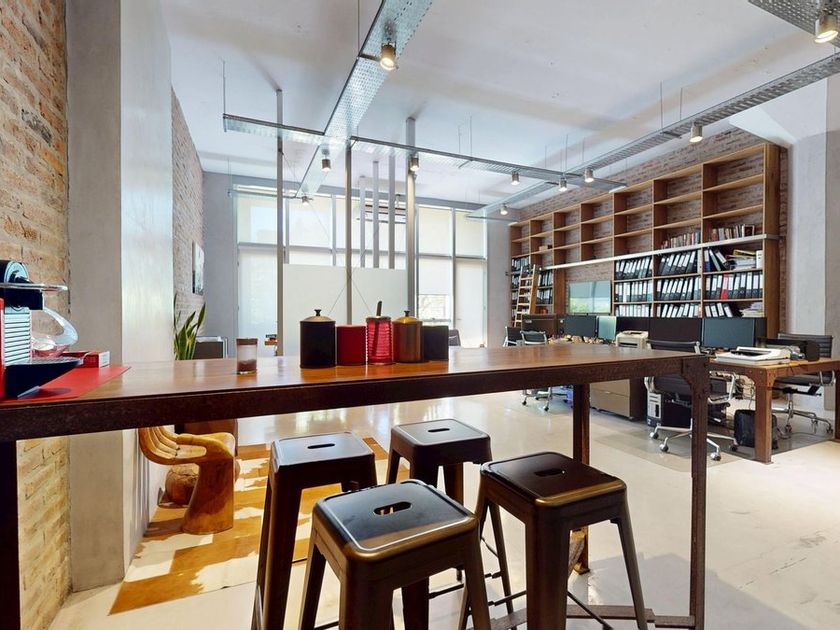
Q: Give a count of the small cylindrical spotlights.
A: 10